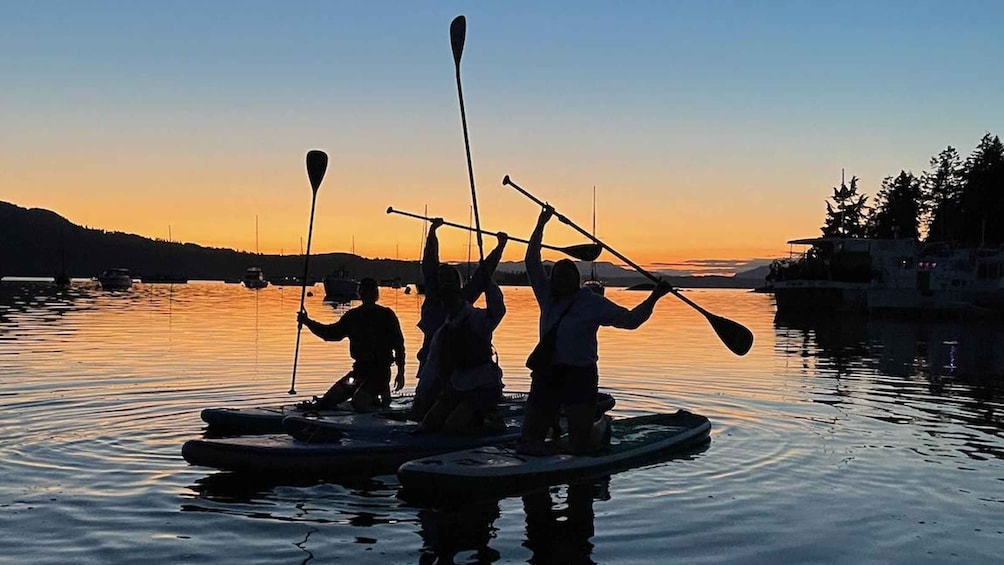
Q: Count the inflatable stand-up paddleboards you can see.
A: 4